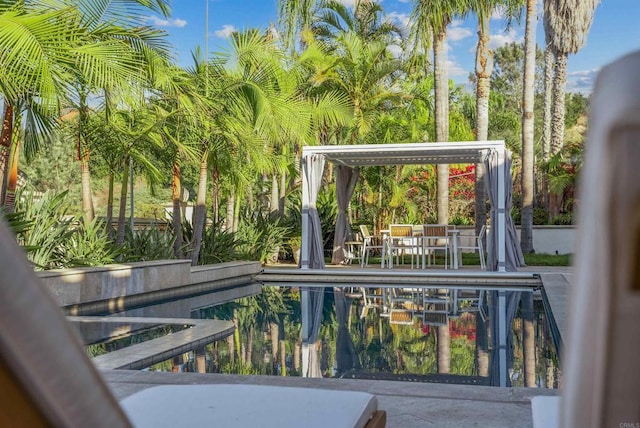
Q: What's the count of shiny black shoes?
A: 0